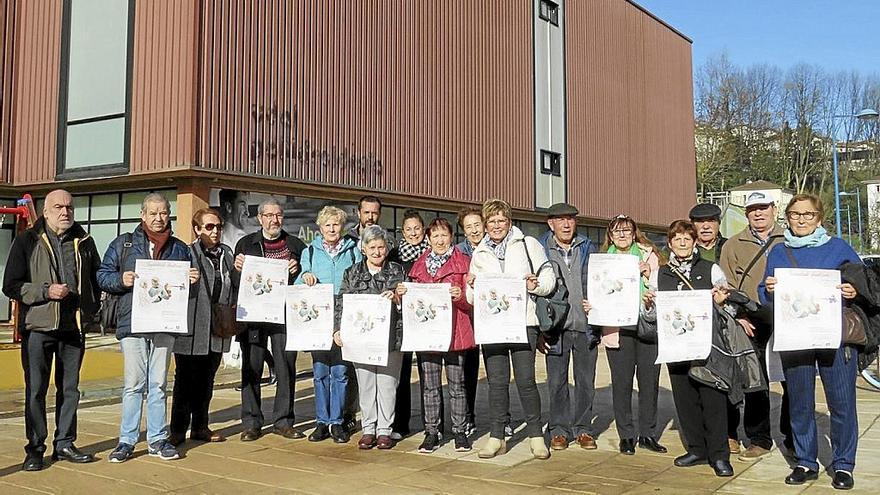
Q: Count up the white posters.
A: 9